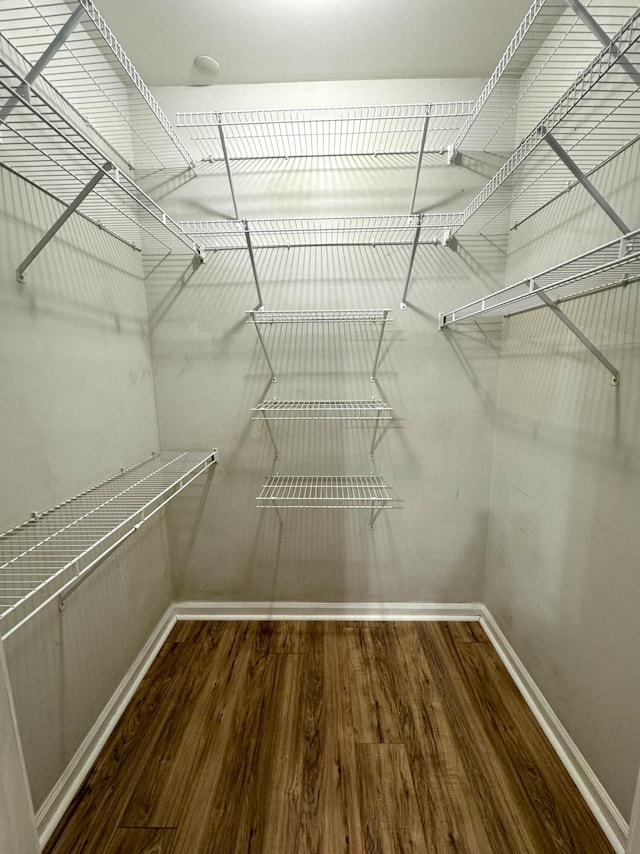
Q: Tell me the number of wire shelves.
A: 11